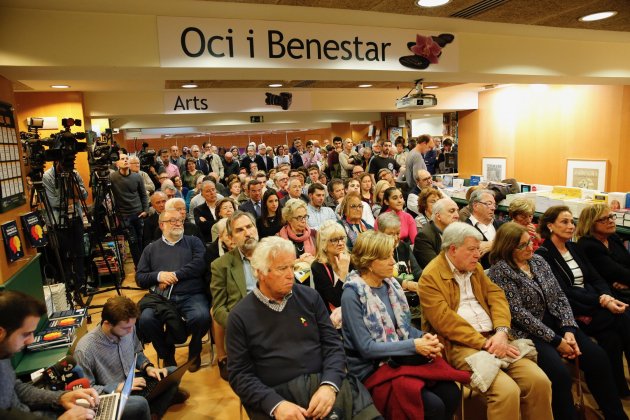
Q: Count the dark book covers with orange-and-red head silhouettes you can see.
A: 4